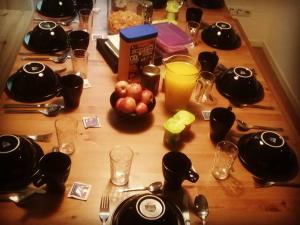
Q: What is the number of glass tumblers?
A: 7